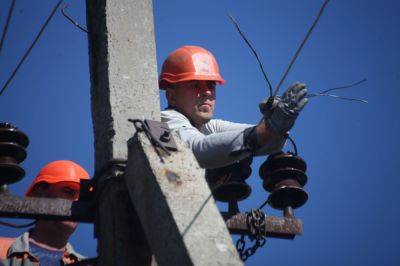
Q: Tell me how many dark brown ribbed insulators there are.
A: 3